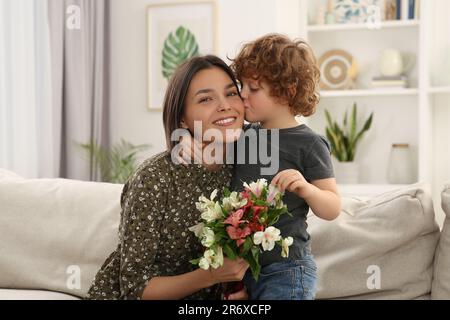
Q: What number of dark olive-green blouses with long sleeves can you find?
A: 1